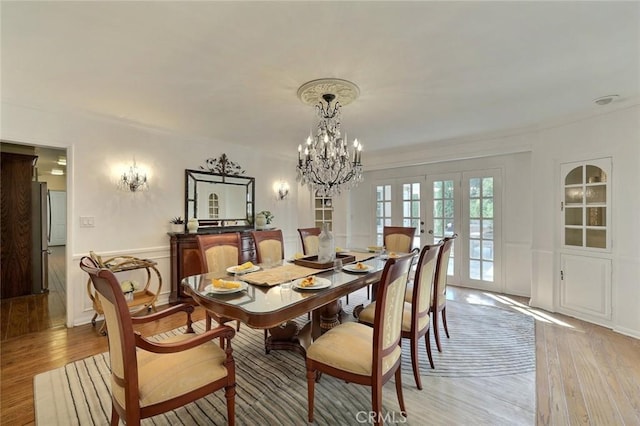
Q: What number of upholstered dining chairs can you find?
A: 8